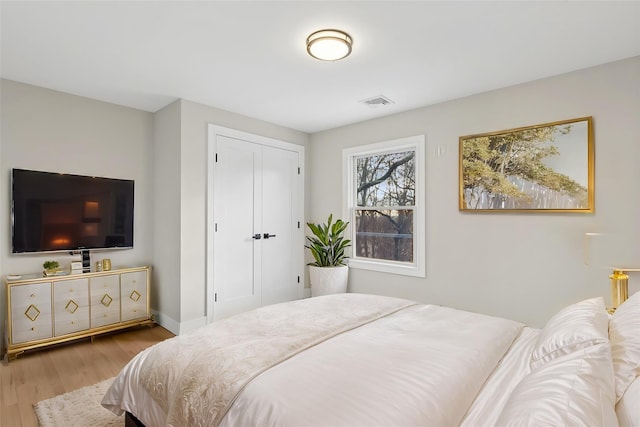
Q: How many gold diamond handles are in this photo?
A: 4